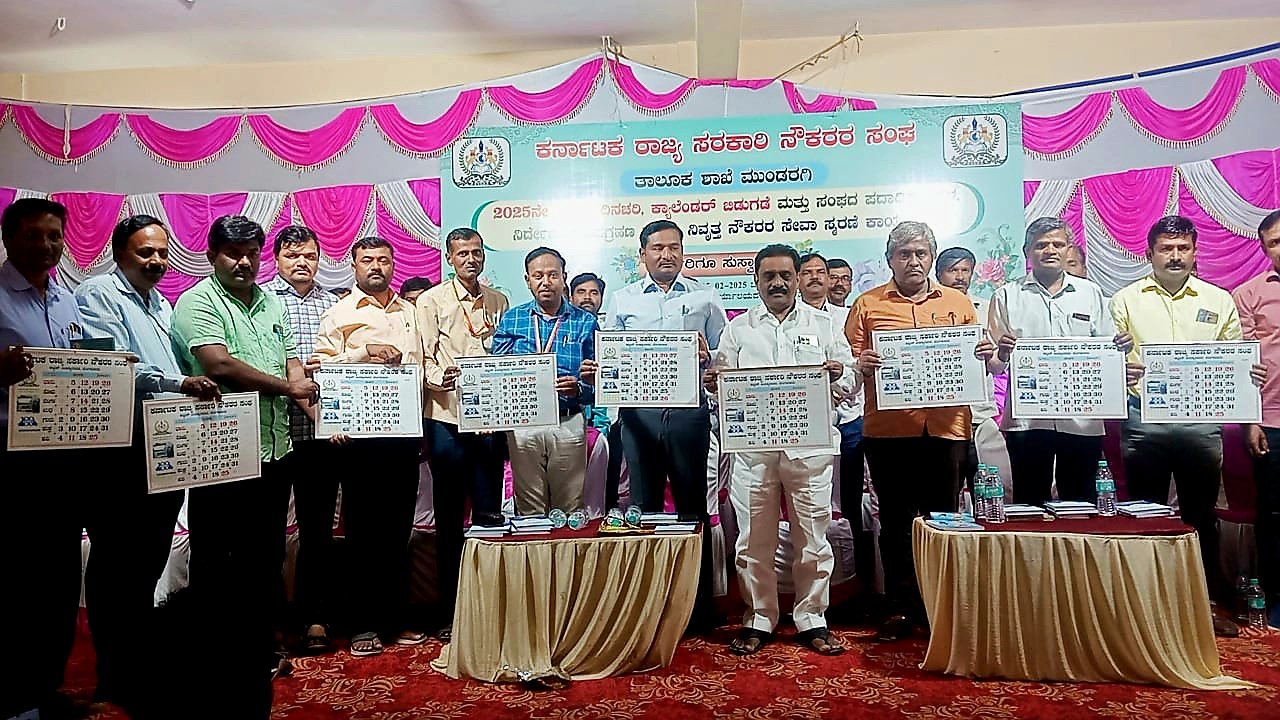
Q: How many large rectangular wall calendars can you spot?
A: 9